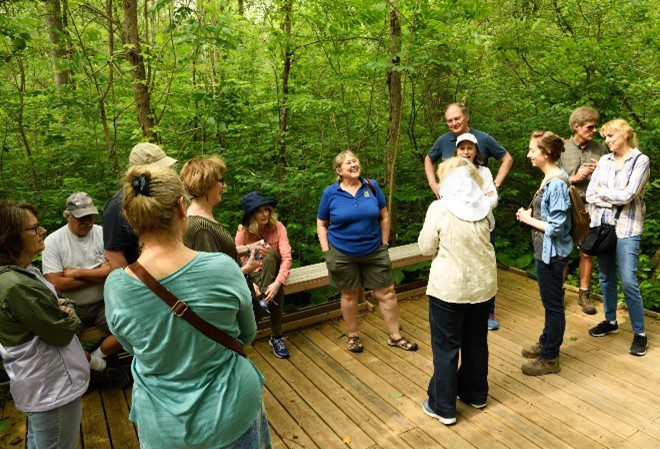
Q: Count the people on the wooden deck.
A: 13